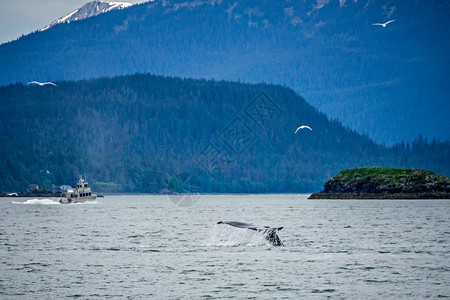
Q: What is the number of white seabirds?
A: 3